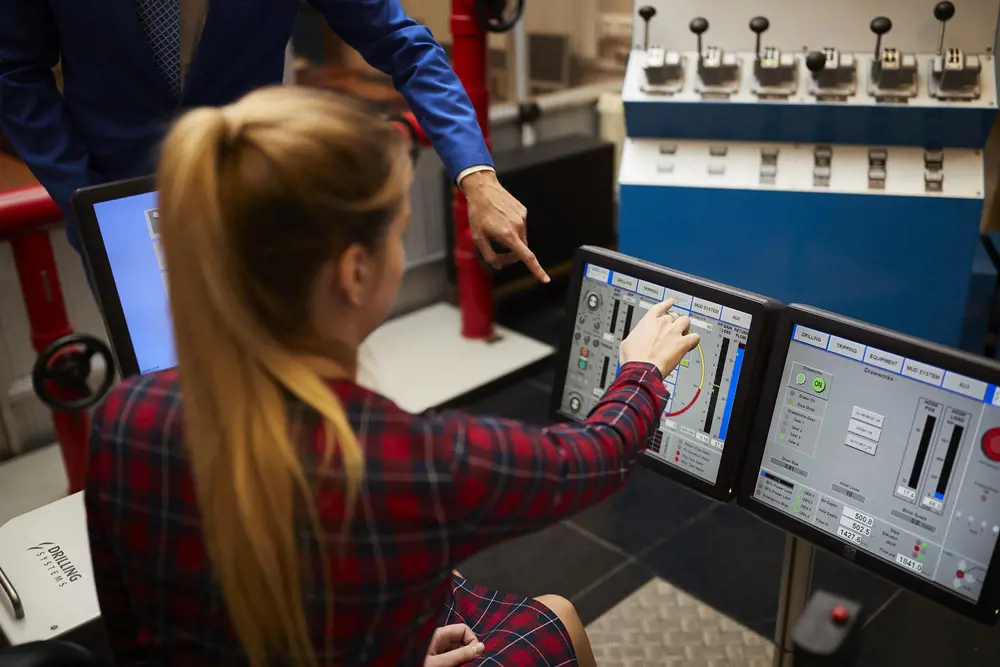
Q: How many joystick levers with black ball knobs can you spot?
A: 6